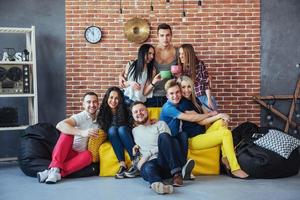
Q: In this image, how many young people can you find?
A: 8